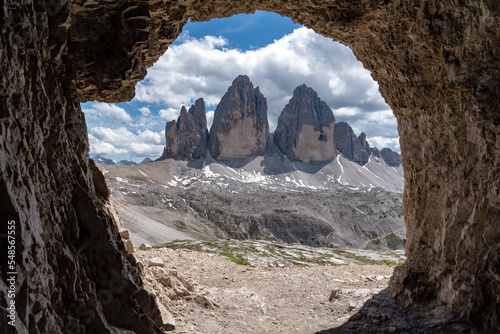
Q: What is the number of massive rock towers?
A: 3